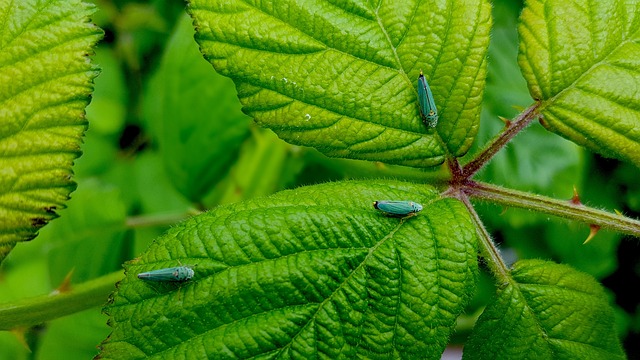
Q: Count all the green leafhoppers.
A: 3